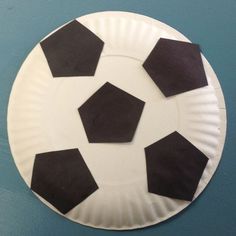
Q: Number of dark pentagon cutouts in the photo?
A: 5